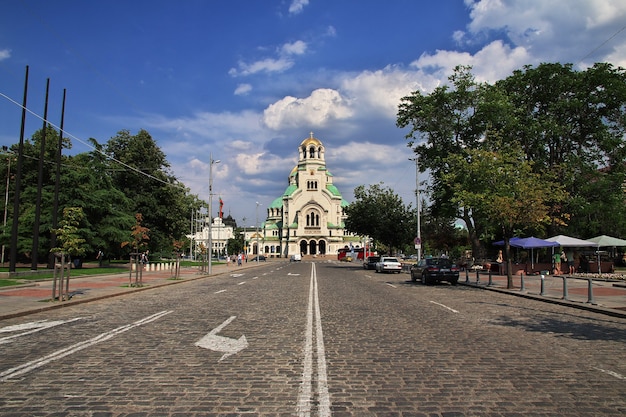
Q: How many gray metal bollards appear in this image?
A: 7